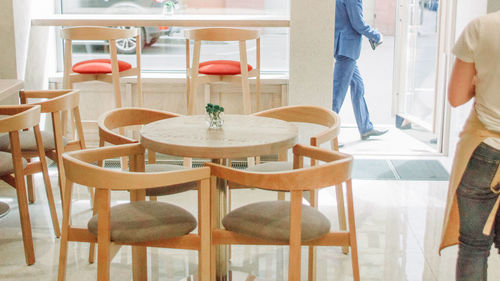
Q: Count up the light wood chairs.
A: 8